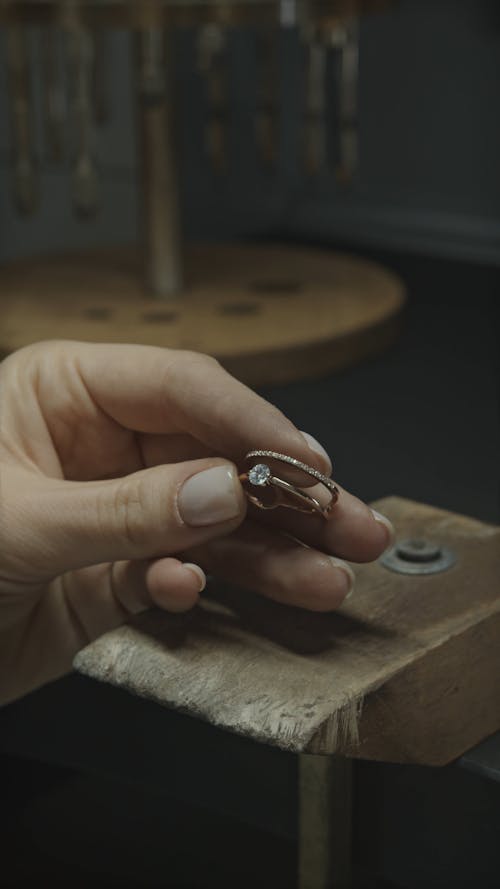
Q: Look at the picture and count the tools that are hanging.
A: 8